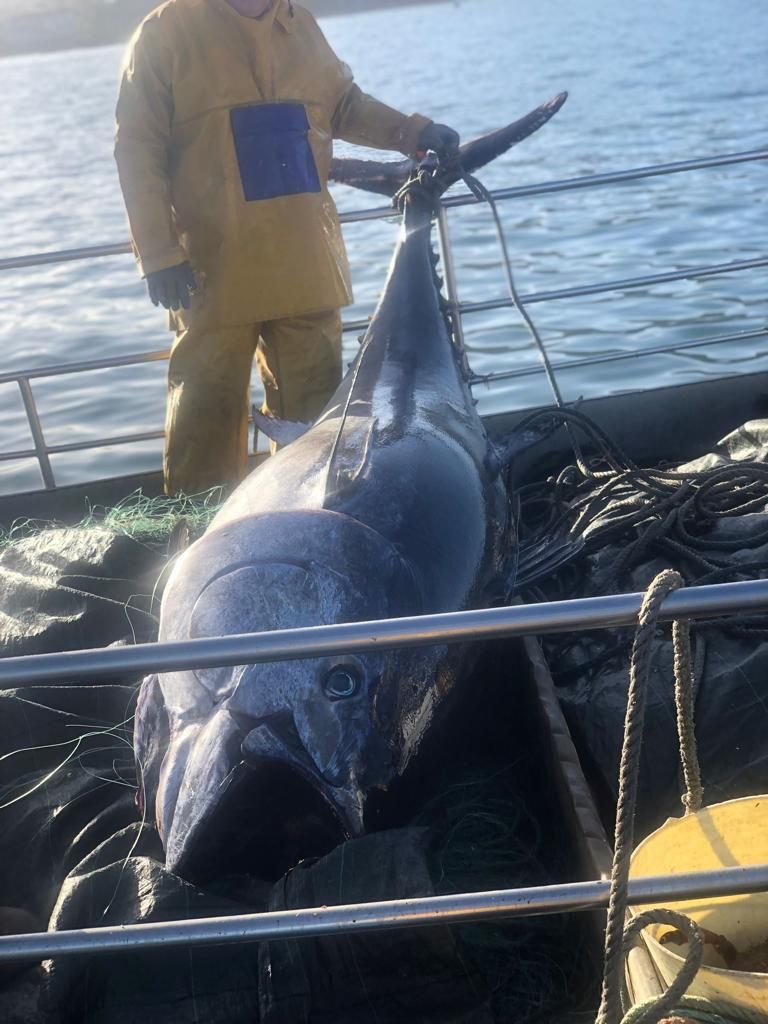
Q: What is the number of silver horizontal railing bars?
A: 5